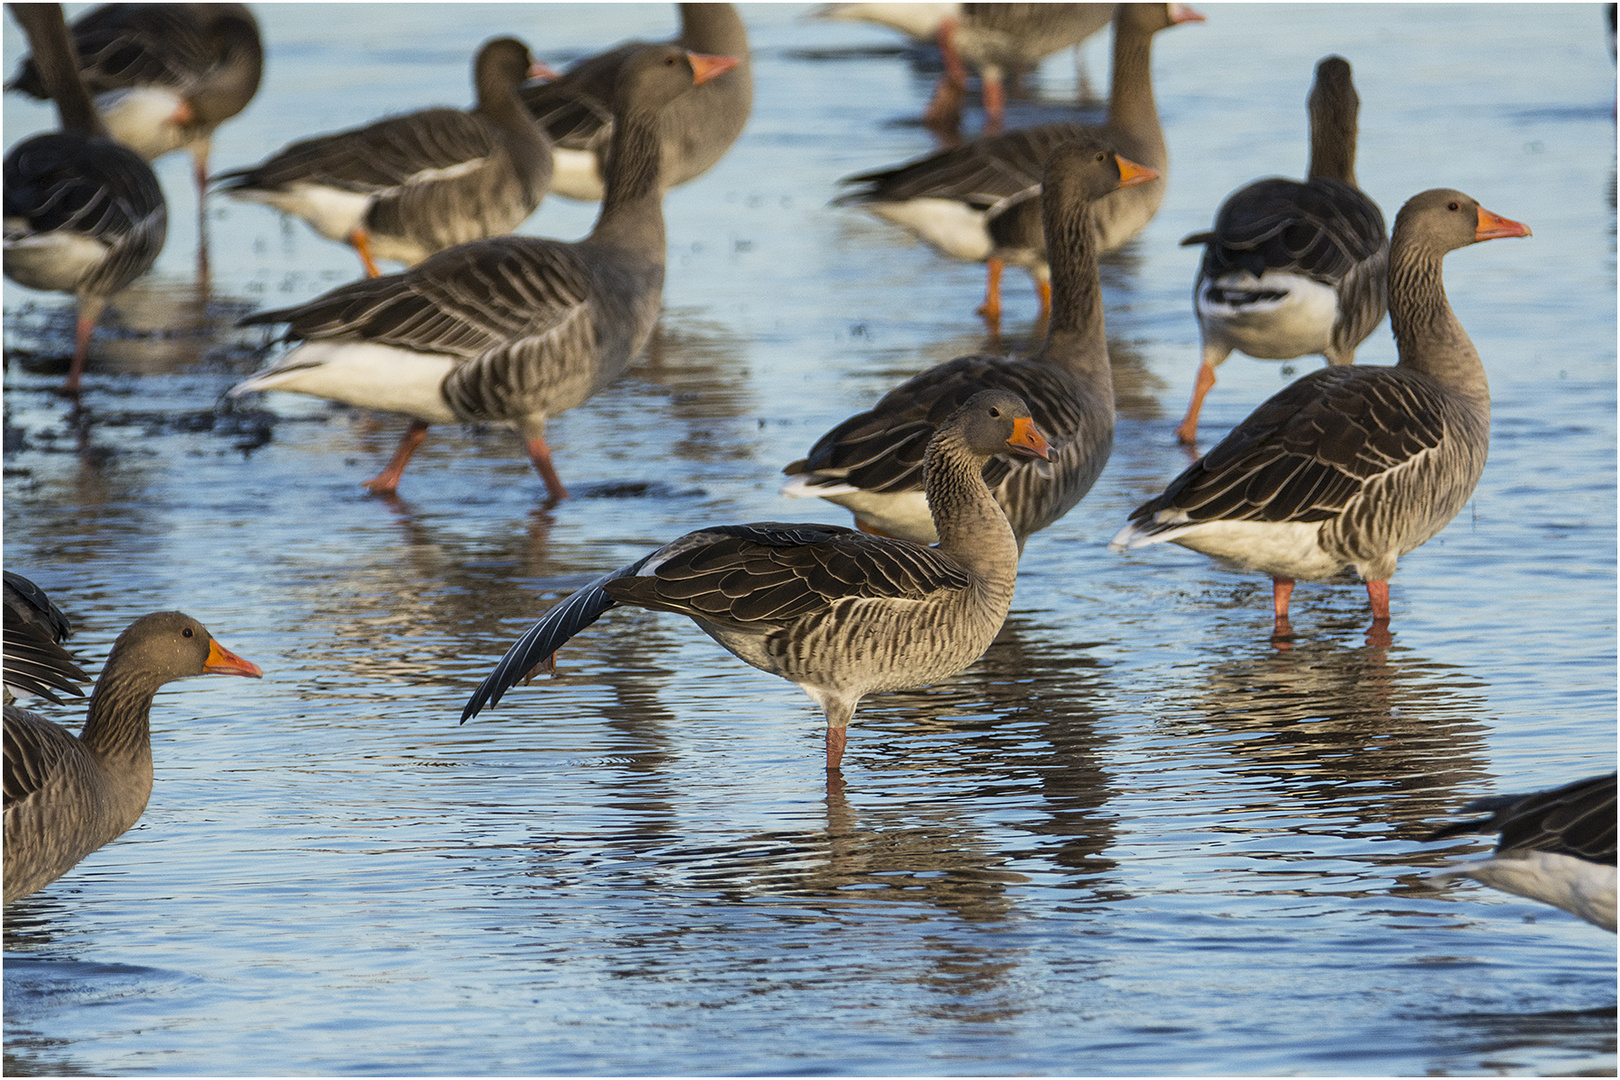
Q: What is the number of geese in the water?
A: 14